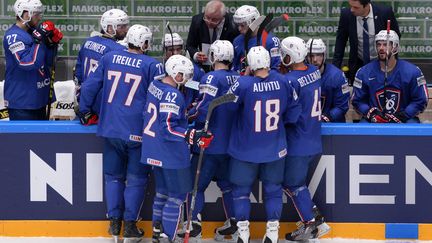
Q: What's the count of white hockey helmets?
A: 11